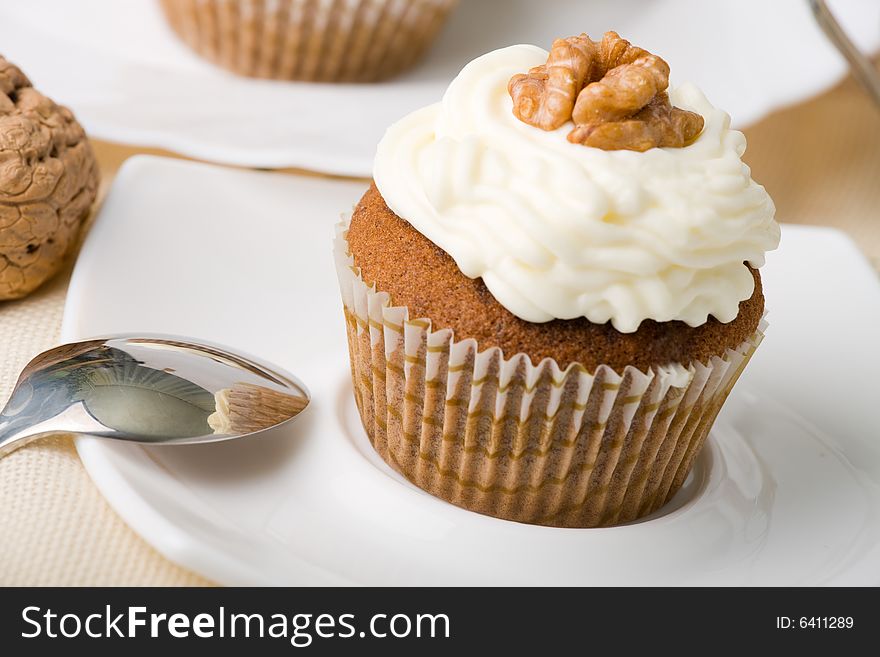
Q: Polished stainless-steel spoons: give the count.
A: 1